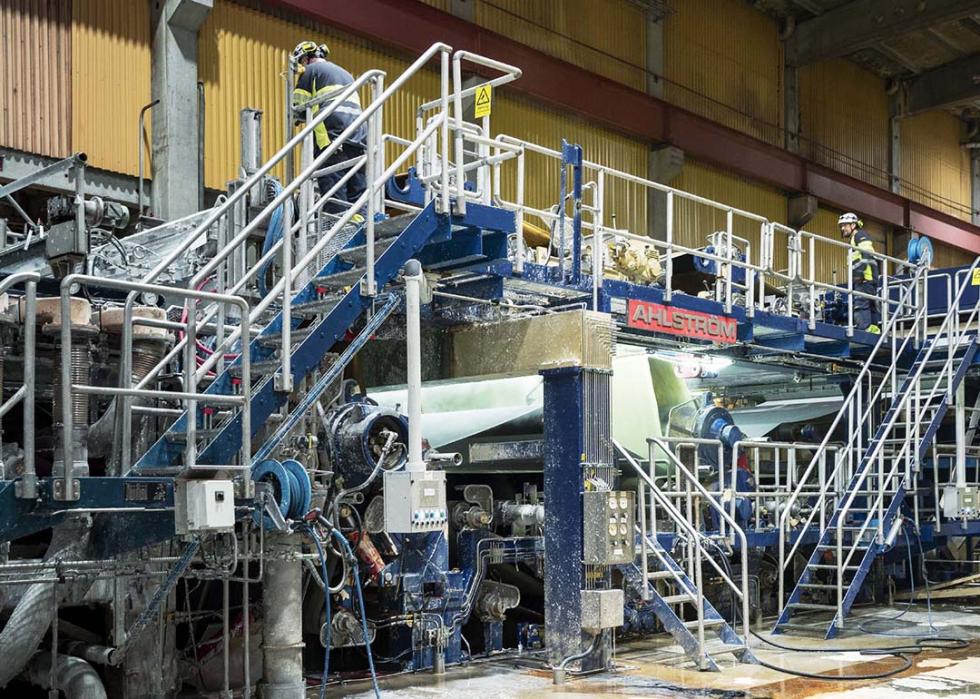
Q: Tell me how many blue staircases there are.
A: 3